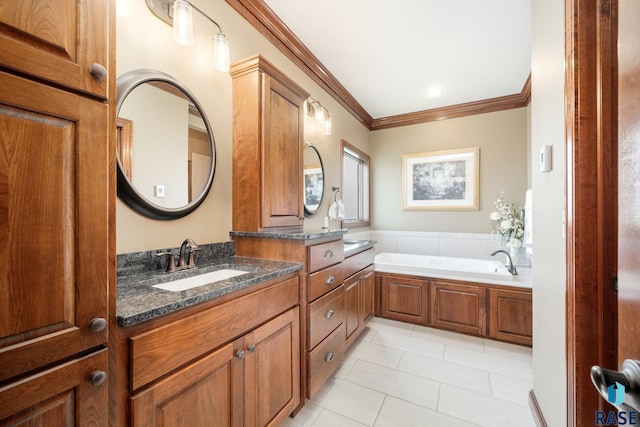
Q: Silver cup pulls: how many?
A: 4